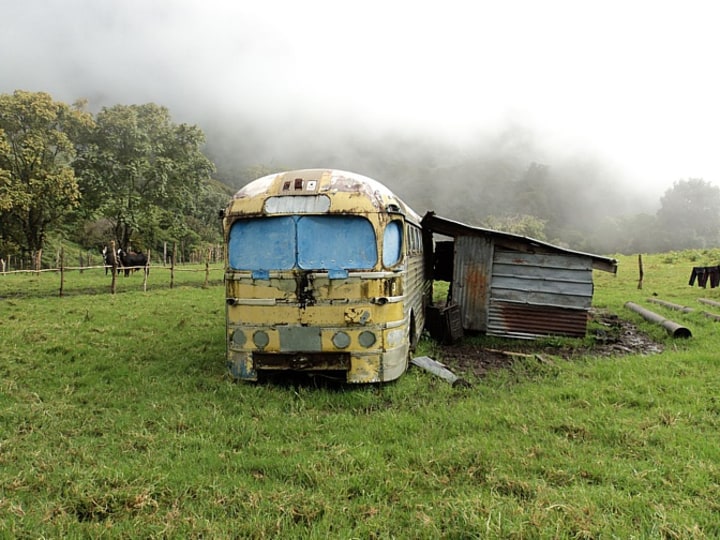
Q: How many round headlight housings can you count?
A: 4